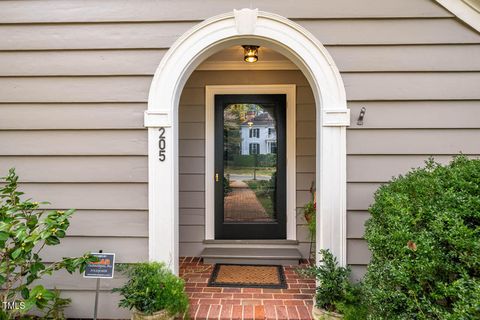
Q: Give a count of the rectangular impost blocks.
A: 2